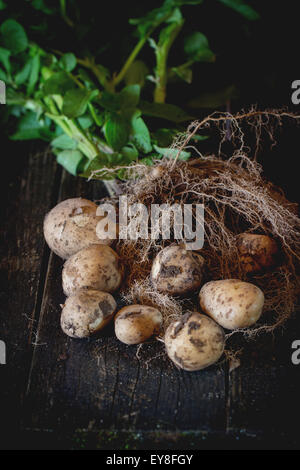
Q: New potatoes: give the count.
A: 8